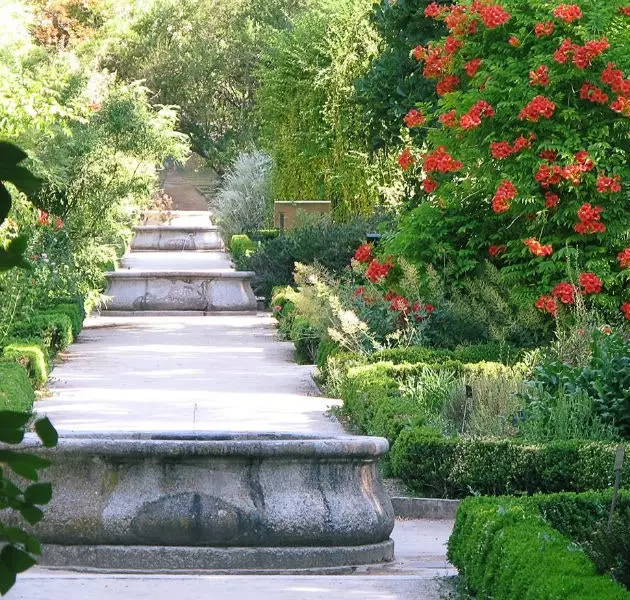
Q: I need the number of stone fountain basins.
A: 3